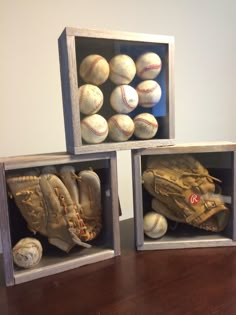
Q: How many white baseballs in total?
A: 11